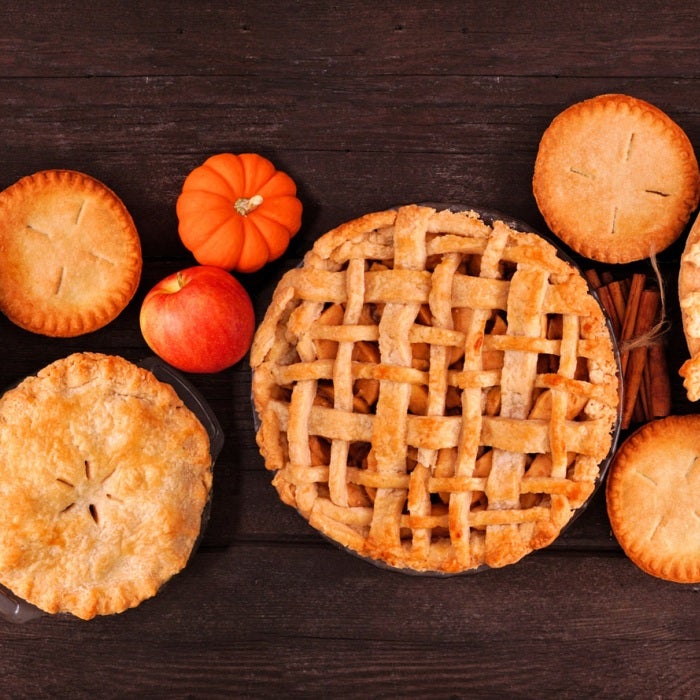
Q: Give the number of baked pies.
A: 6